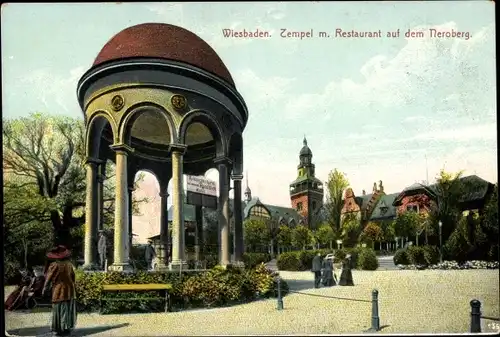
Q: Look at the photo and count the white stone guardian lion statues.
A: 0